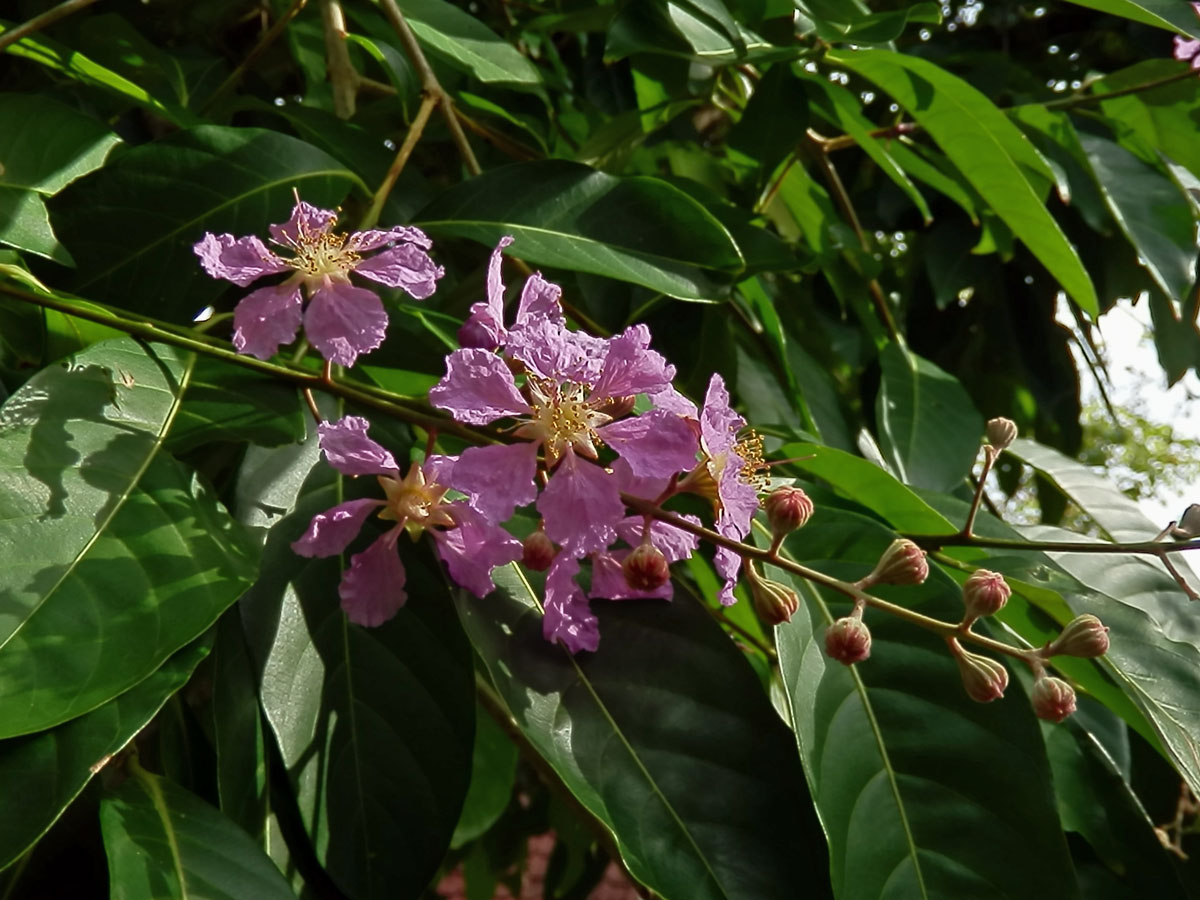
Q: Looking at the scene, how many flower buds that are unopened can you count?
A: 12